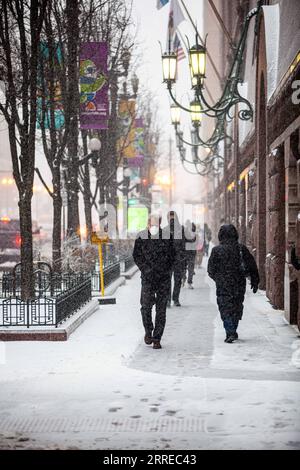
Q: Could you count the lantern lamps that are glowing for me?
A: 4